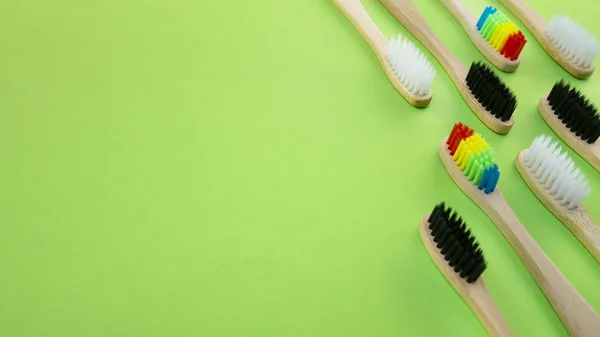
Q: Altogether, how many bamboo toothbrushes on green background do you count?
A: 8